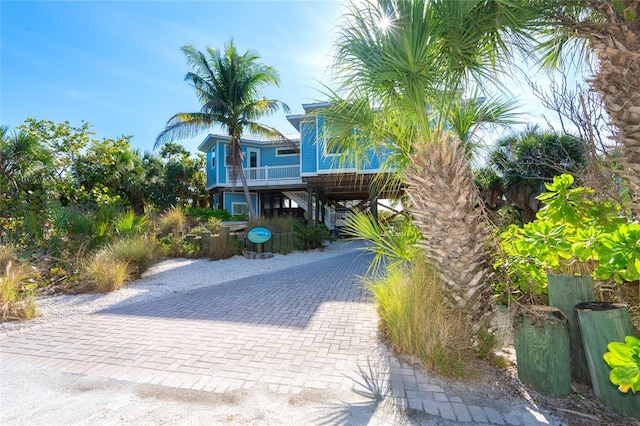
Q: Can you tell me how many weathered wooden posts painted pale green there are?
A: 3